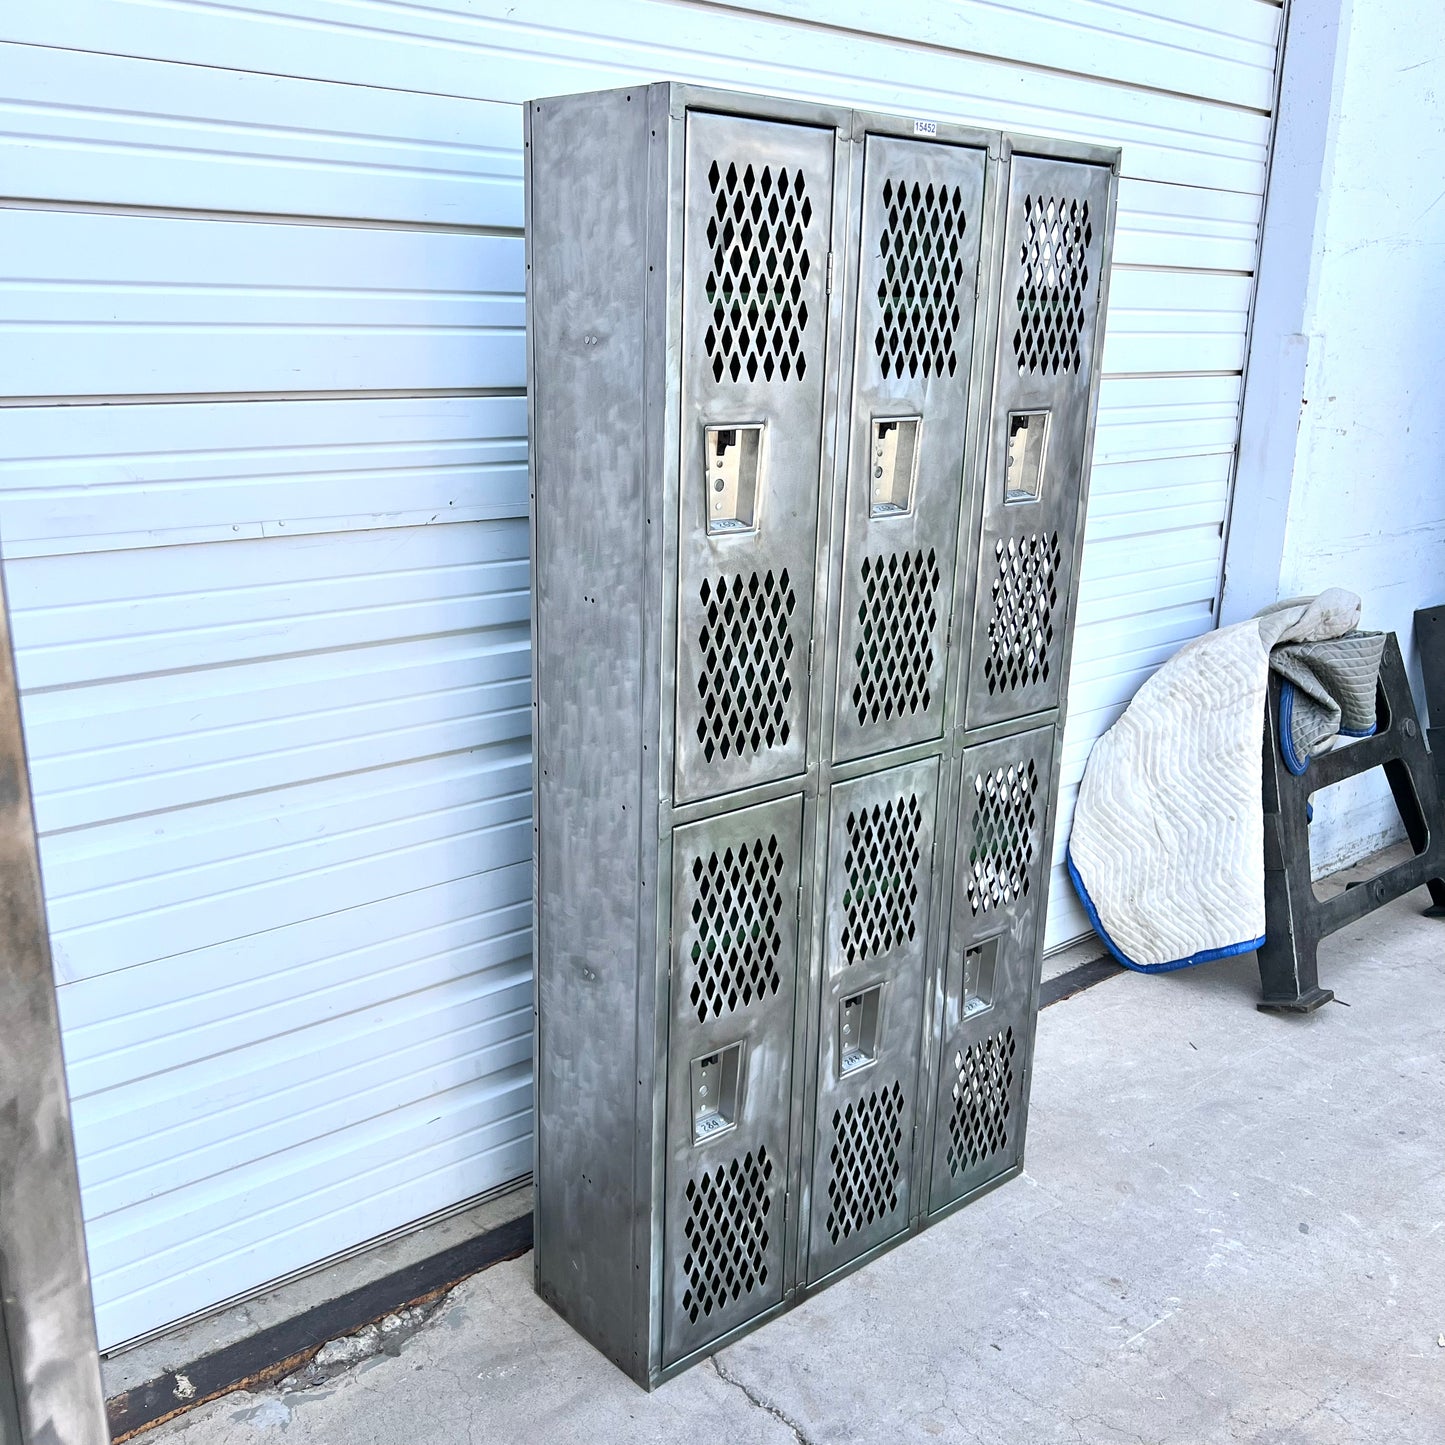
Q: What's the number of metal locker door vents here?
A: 12